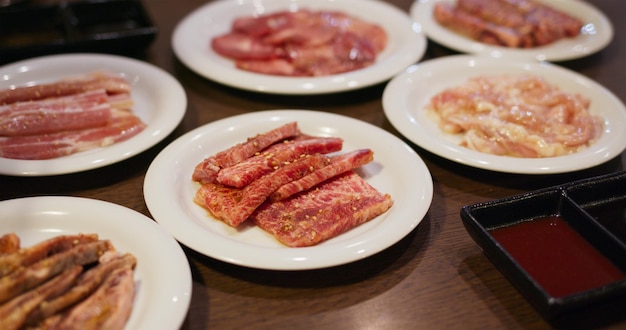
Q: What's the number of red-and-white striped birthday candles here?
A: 0